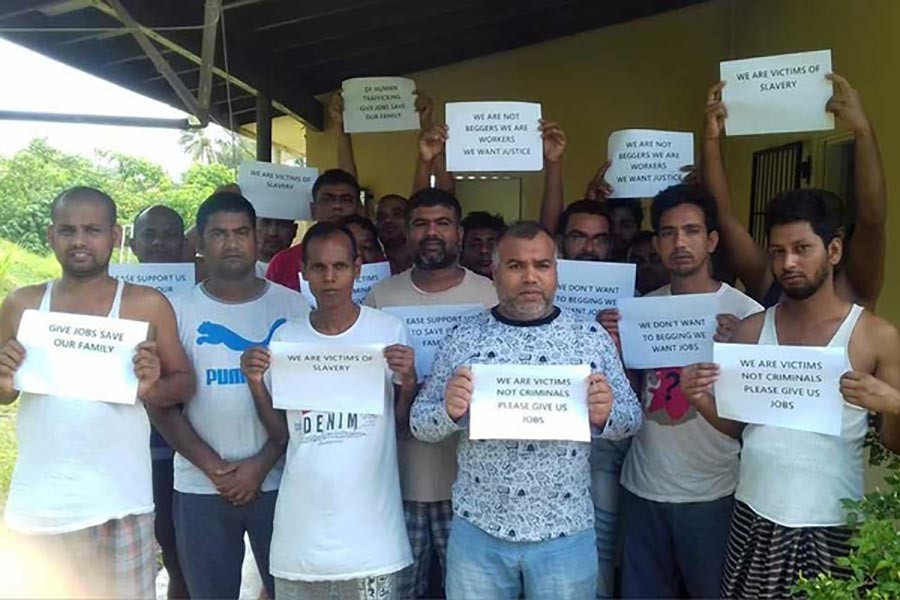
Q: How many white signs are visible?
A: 14